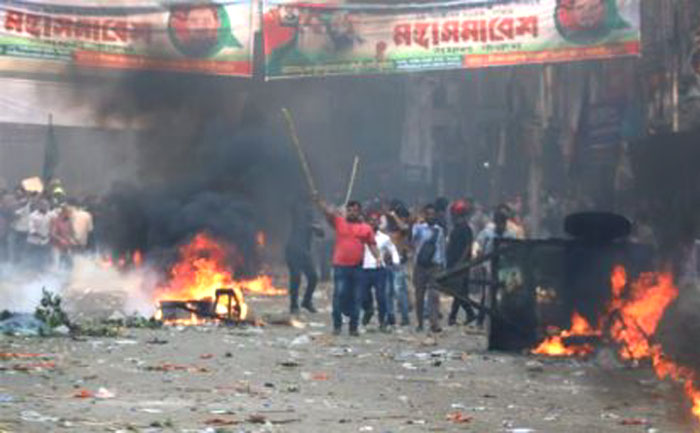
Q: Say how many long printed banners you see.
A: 2